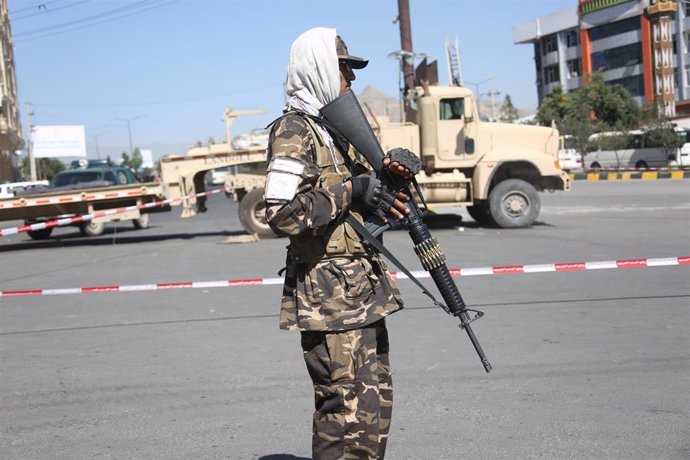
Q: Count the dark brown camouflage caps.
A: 1